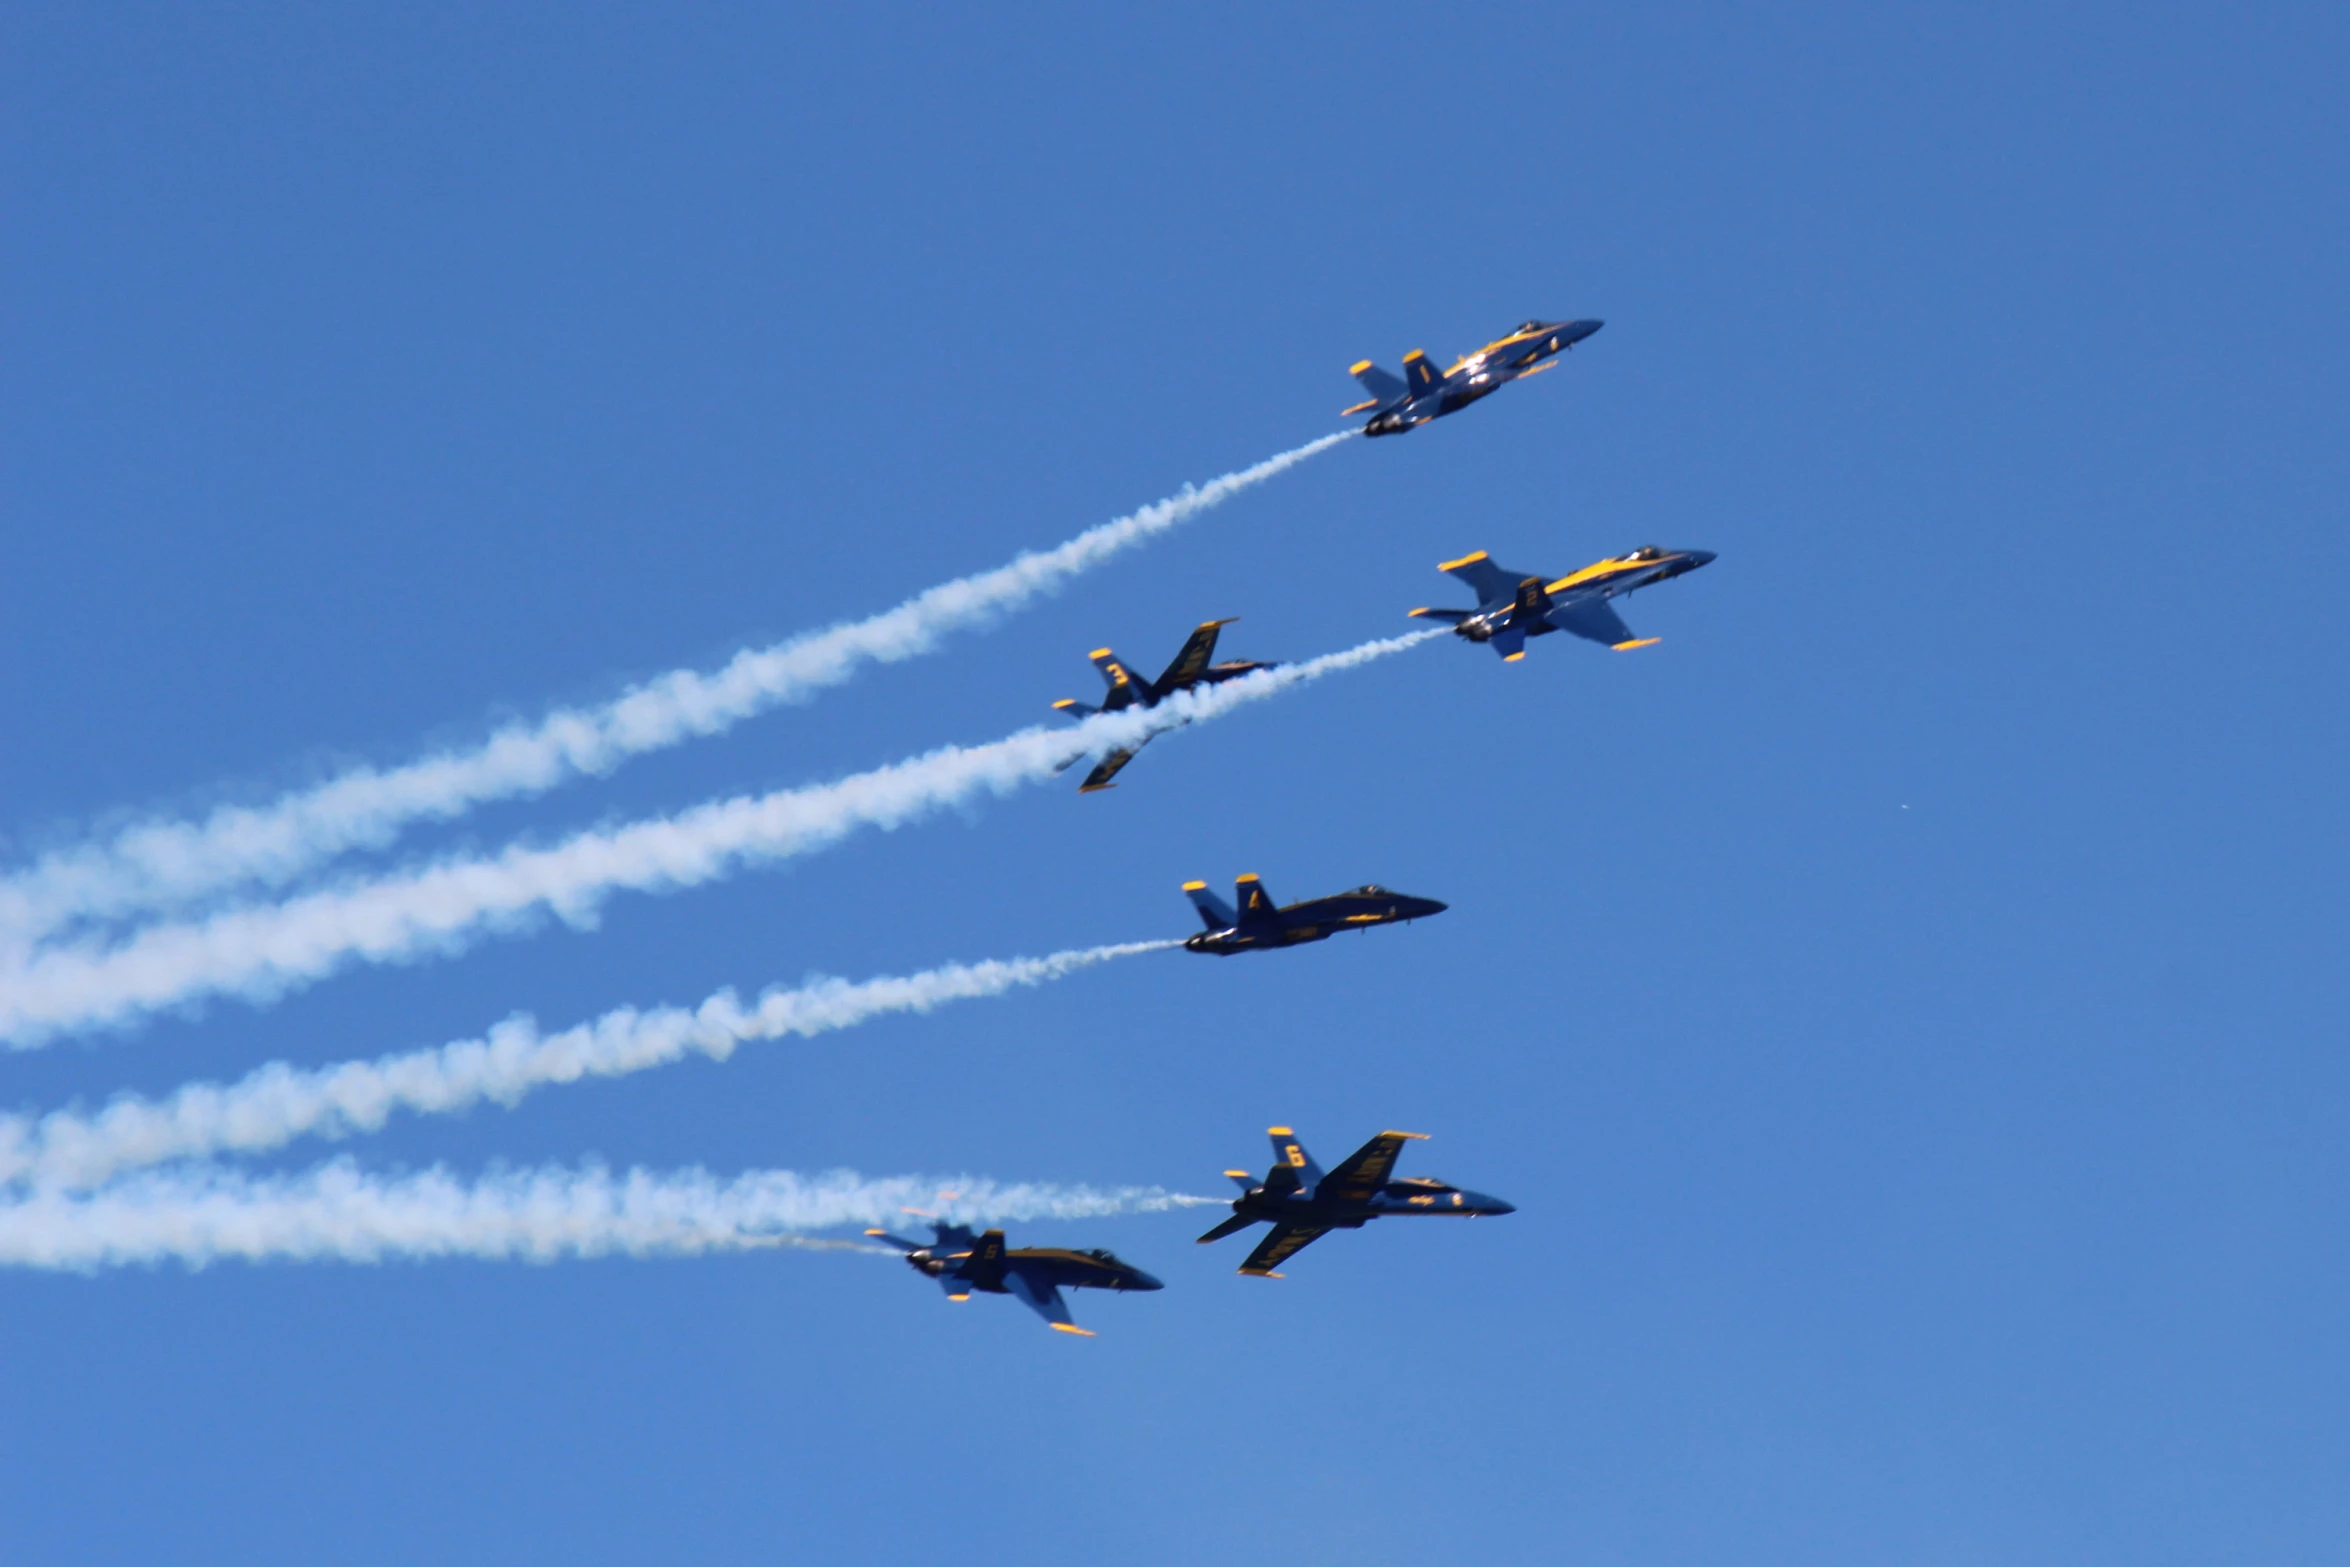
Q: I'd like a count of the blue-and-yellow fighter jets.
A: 6